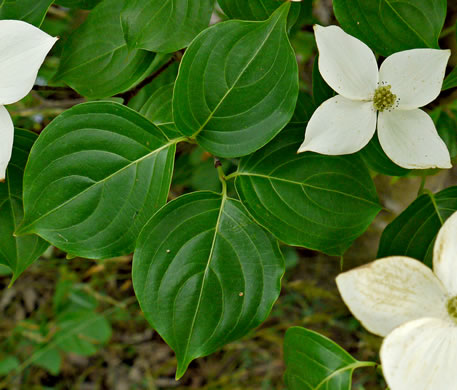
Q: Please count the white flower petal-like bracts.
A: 9